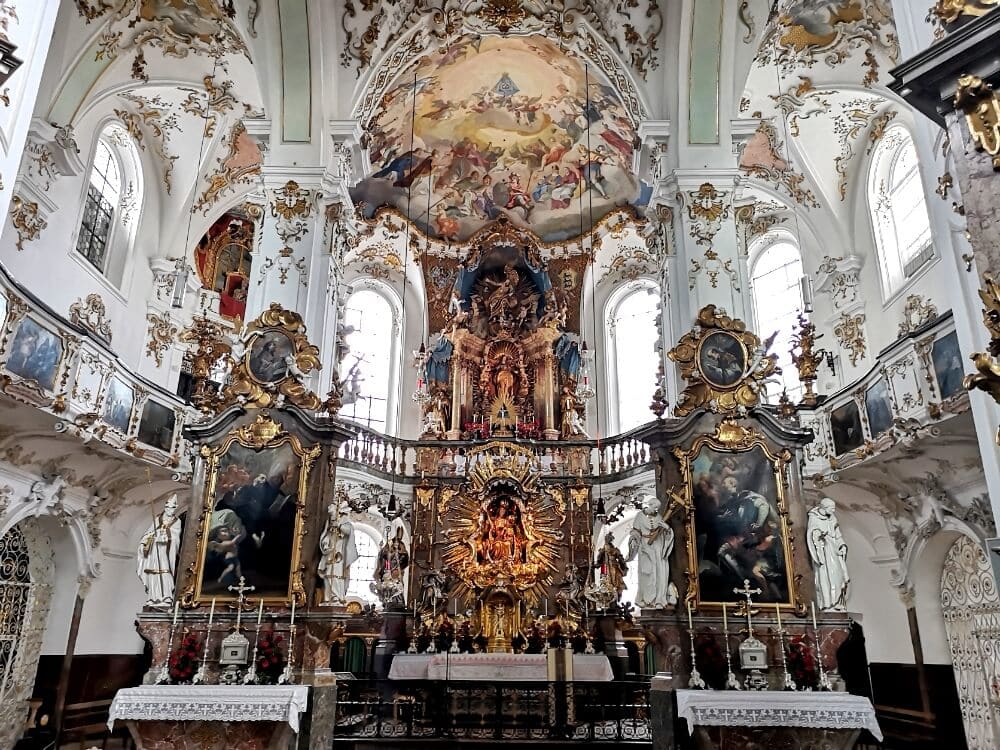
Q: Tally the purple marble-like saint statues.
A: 0